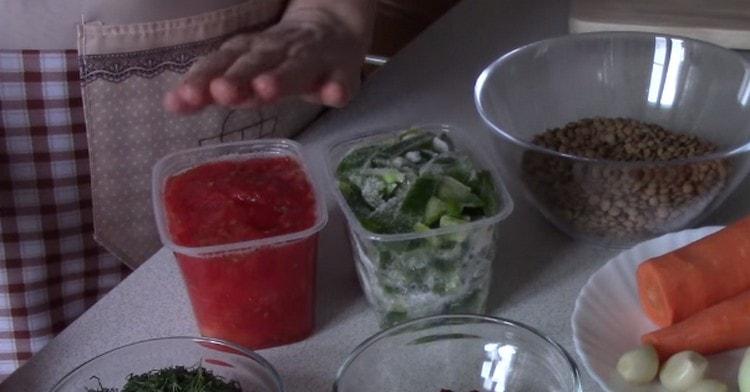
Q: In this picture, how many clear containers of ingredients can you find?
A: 5